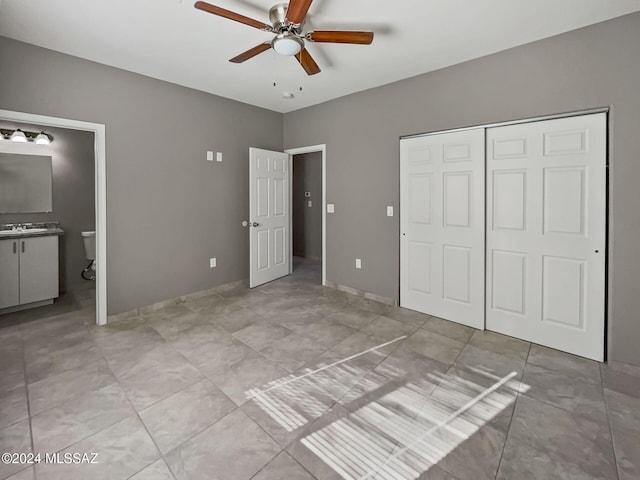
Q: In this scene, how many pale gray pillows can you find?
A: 0